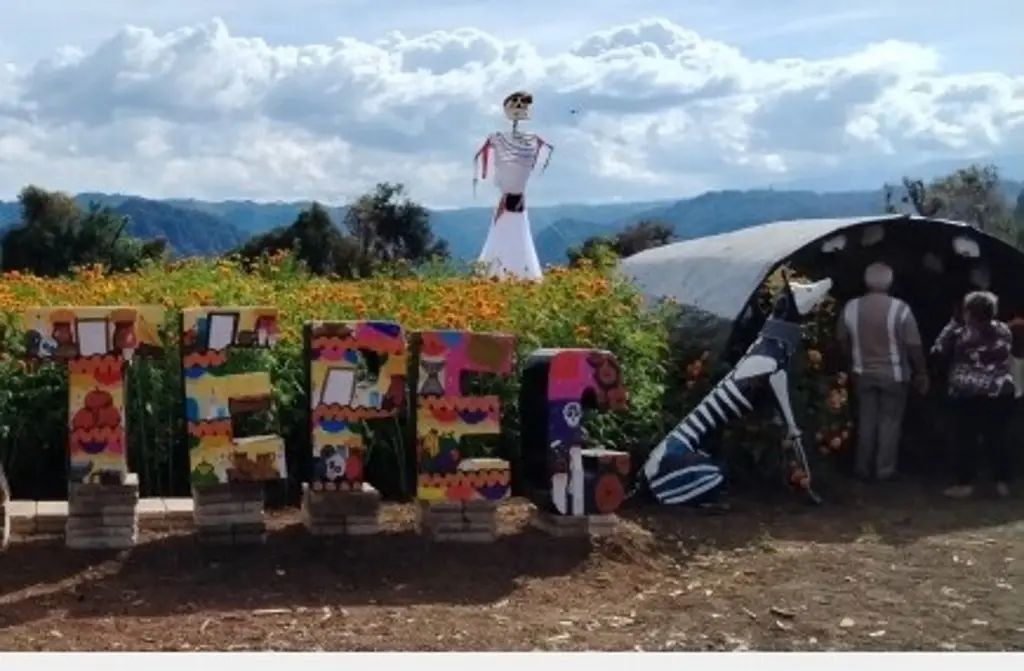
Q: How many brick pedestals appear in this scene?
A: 5